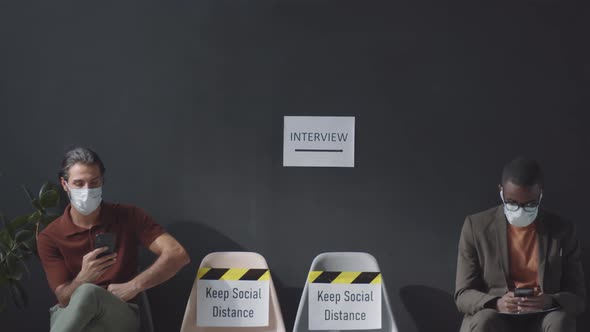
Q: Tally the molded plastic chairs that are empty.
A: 2